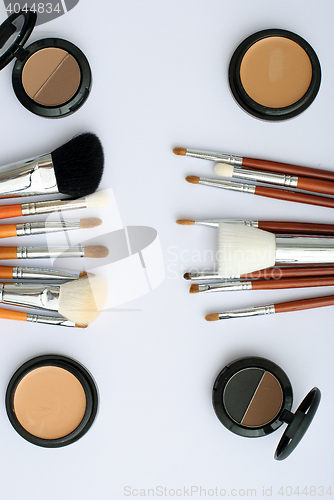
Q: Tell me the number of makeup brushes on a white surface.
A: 15